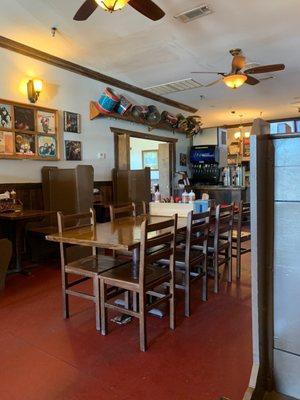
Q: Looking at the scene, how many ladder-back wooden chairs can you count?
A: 7